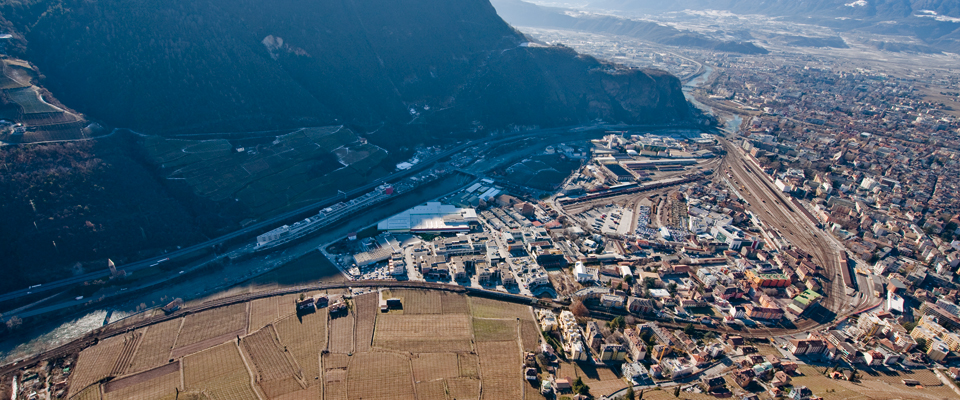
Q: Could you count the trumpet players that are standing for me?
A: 0